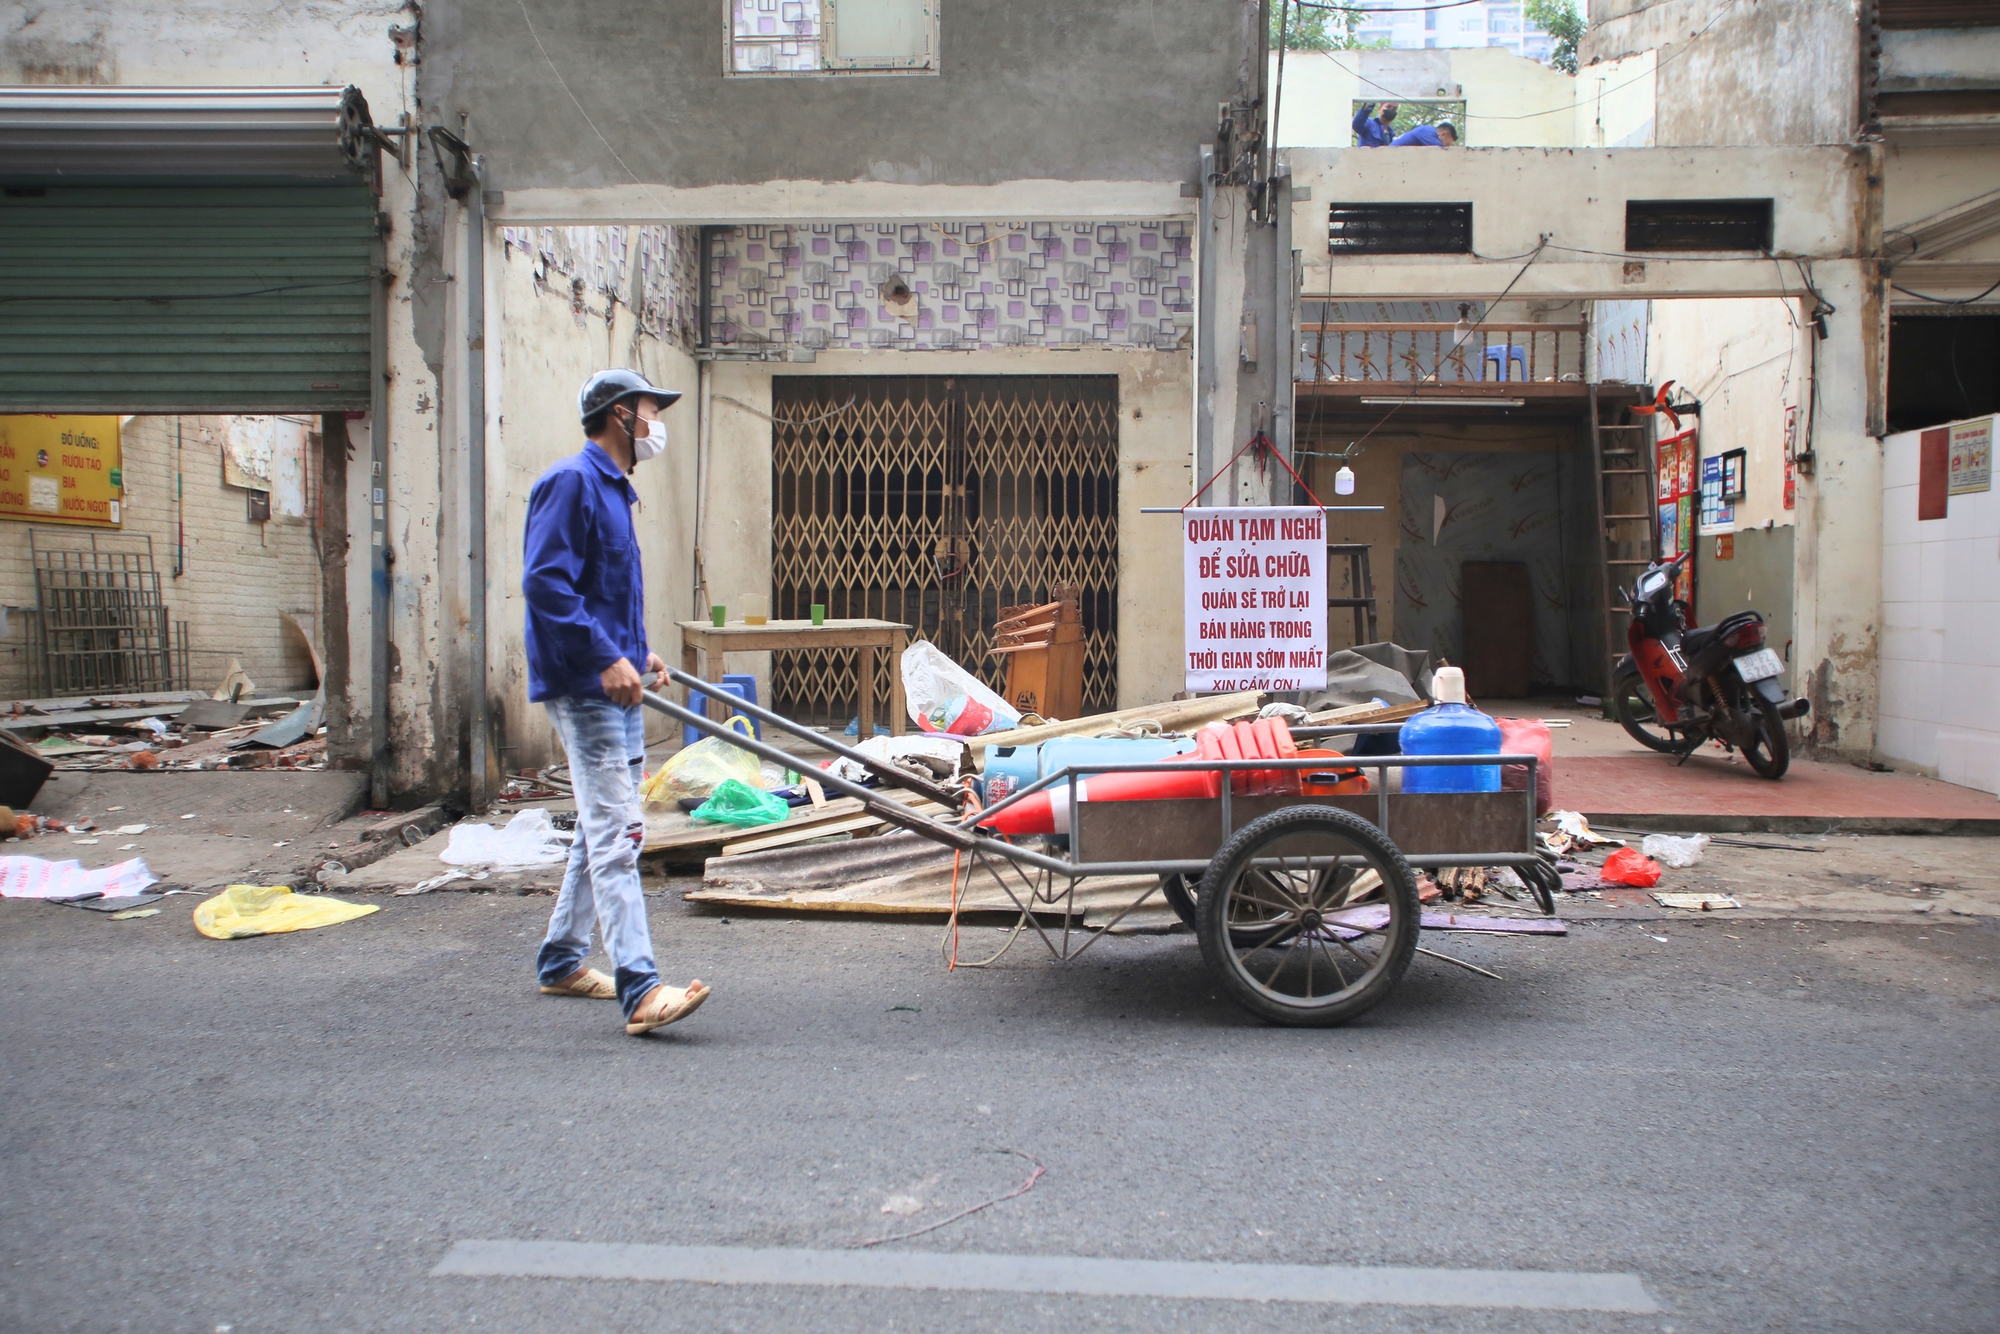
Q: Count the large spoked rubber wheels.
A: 2